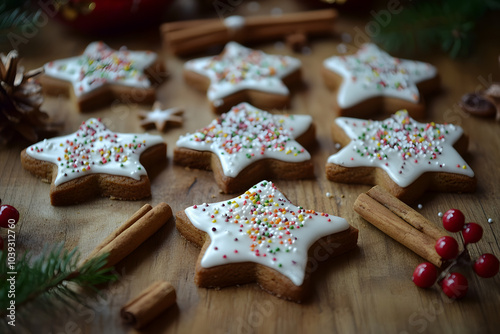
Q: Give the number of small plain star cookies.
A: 1